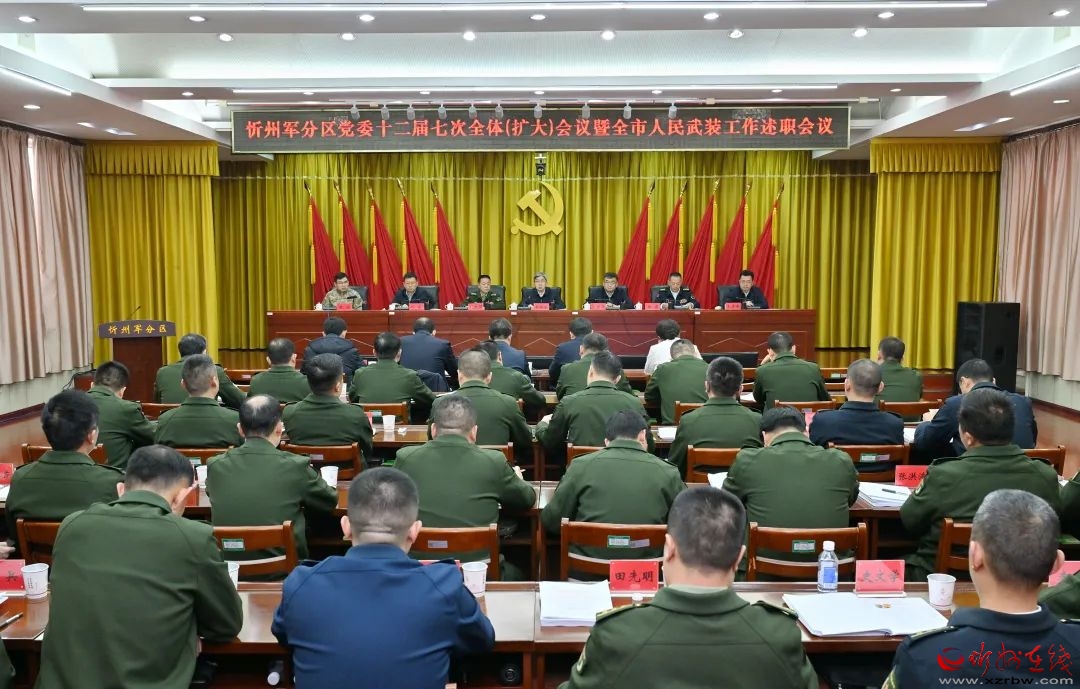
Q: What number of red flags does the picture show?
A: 10